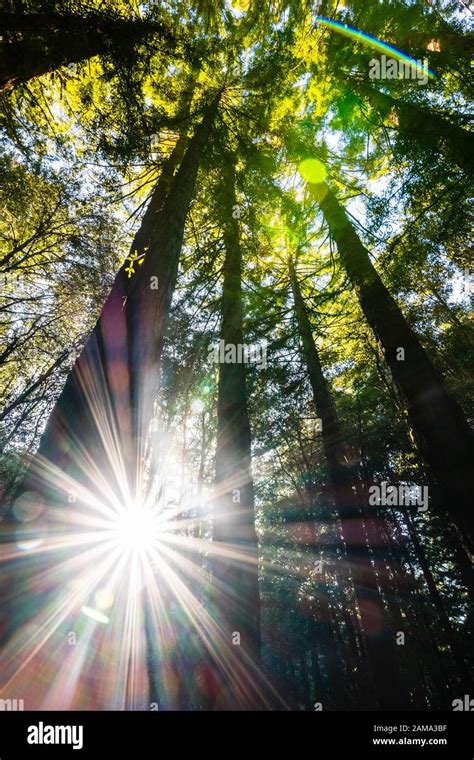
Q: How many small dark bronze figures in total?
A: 0